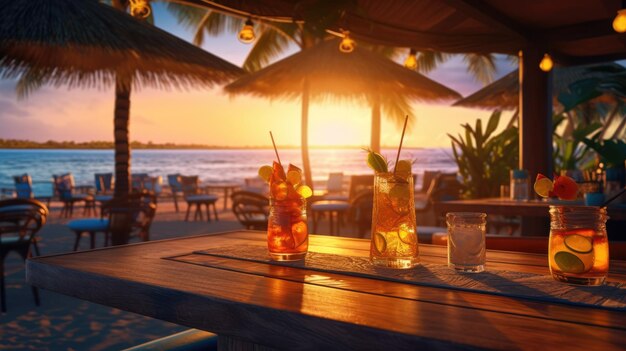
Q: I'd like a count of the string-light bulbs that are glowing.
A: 6